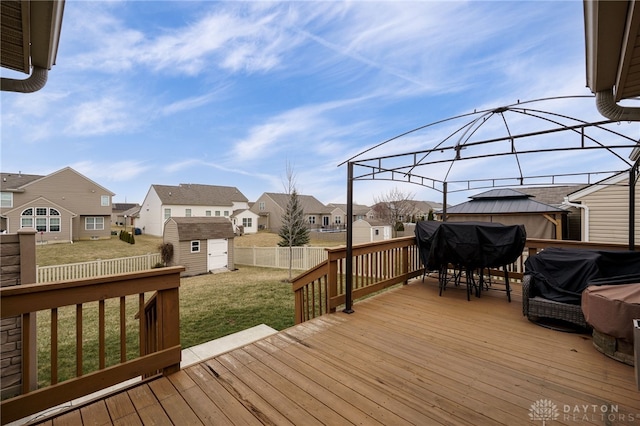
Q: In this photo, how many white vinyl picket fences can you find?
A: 2